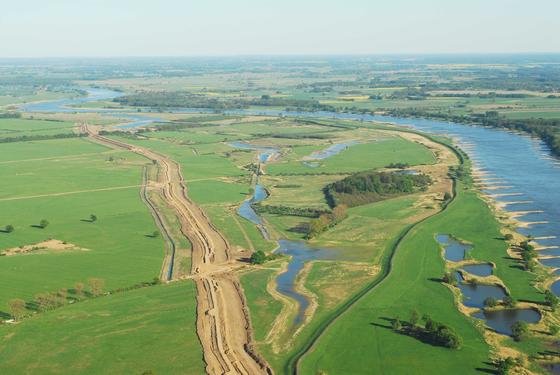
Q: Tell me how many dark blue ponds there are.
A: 4